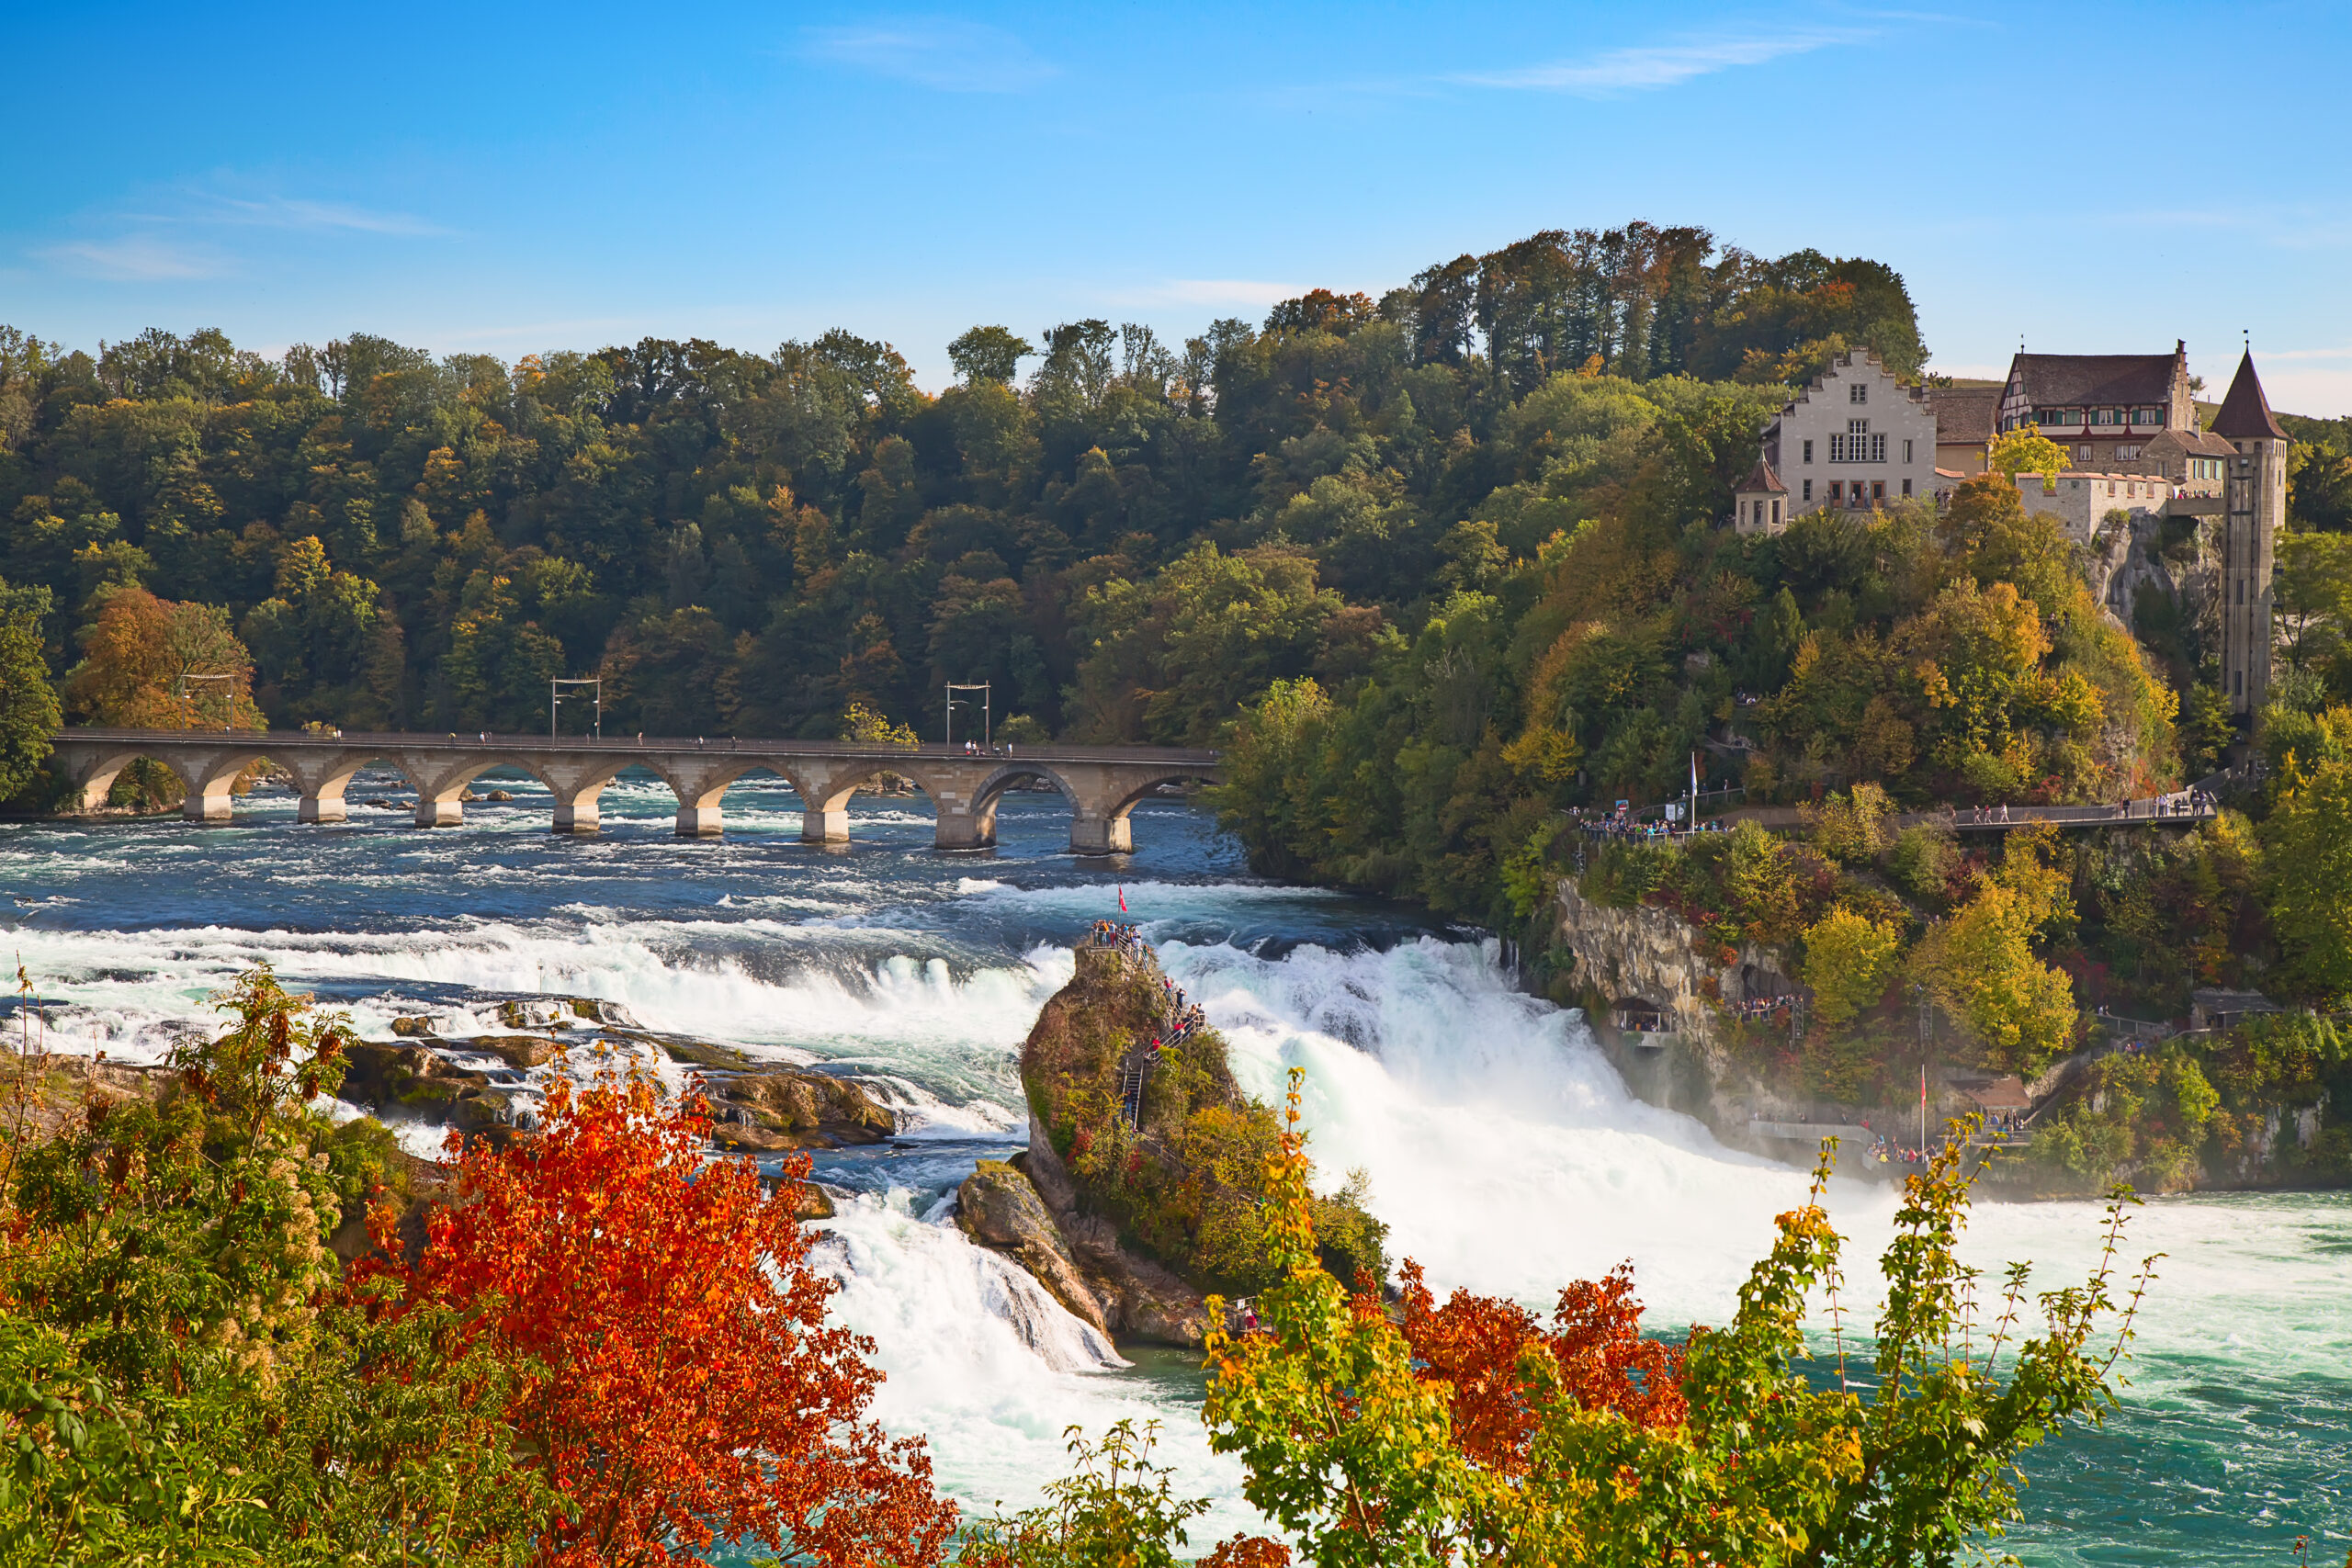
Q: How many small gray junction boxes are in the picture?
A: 0